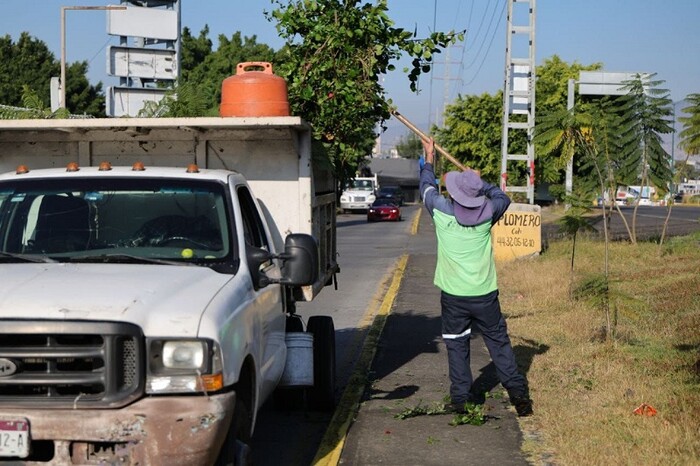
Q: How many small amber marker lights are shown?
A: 5